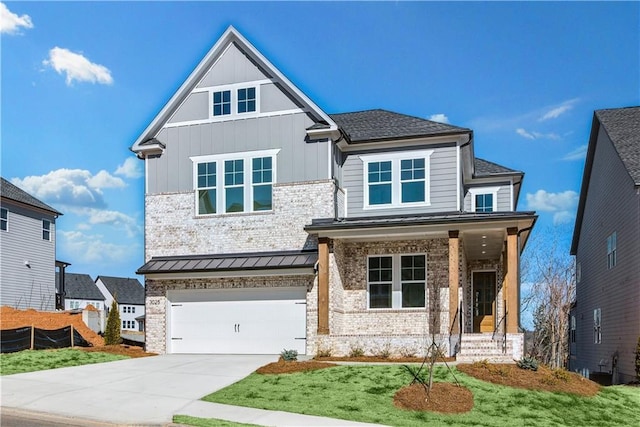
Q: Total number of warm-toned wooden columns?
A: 3